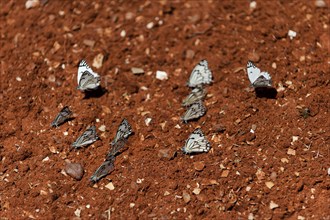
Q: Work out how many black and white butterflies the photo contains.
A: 11